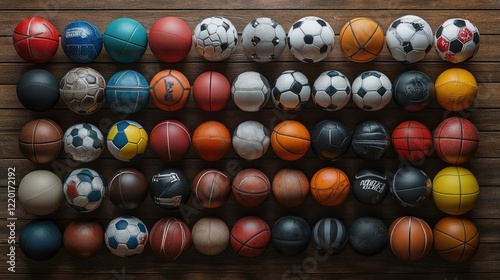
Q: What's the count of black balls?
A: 10